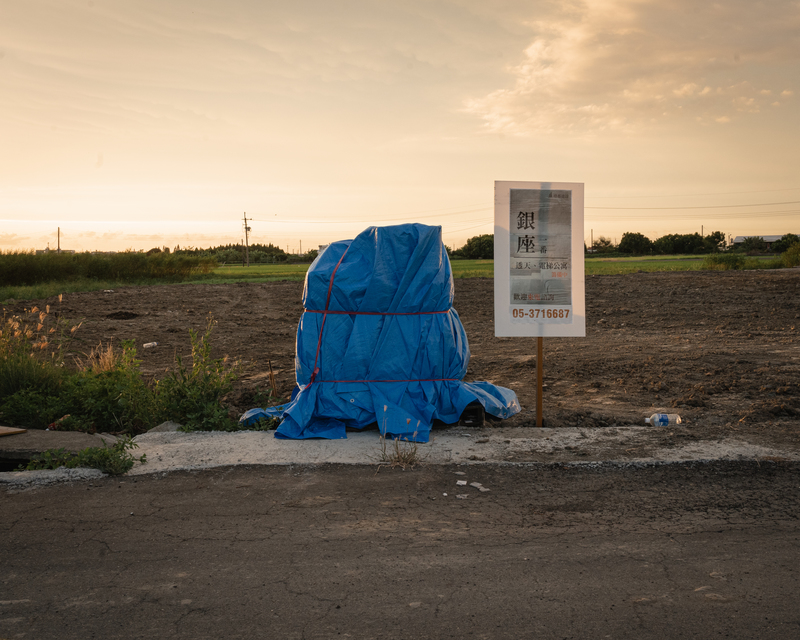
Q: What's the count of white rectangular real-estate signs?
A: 1